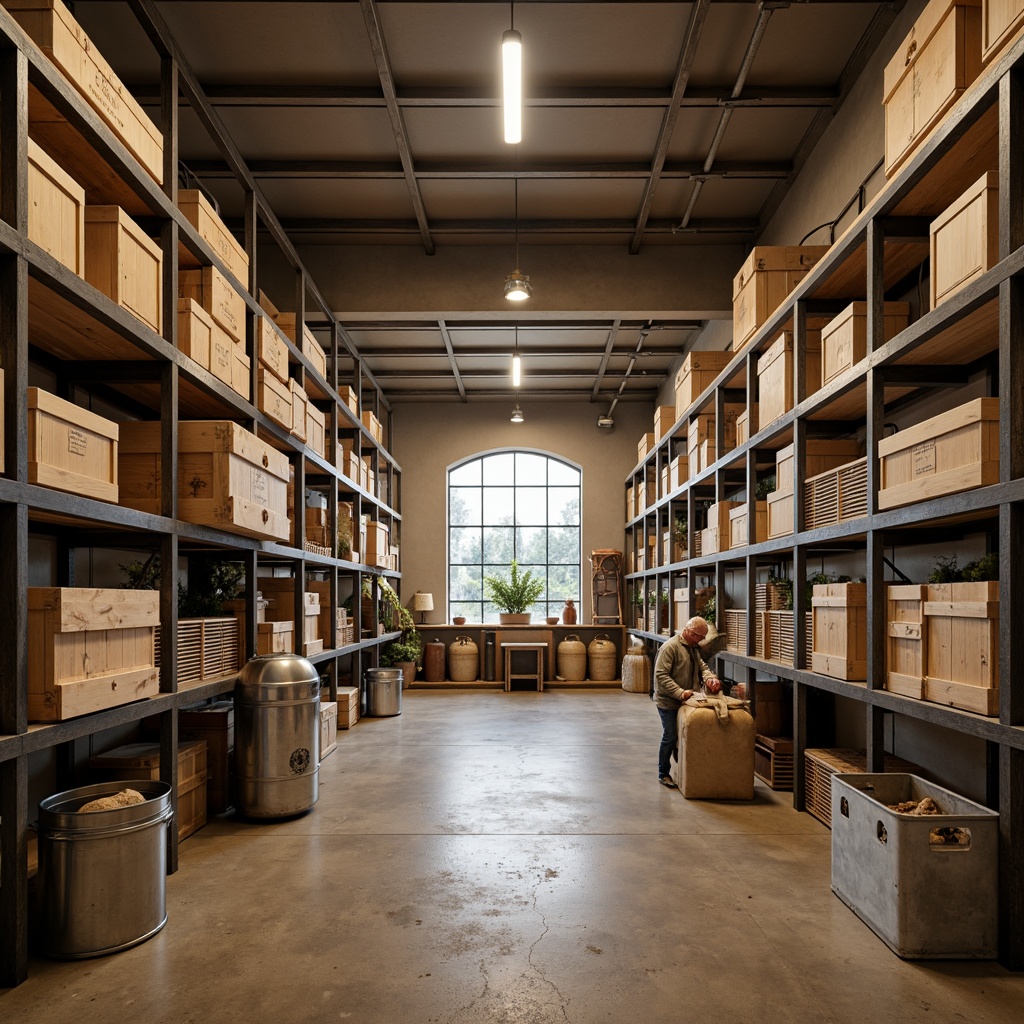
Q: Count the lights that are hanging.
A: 4